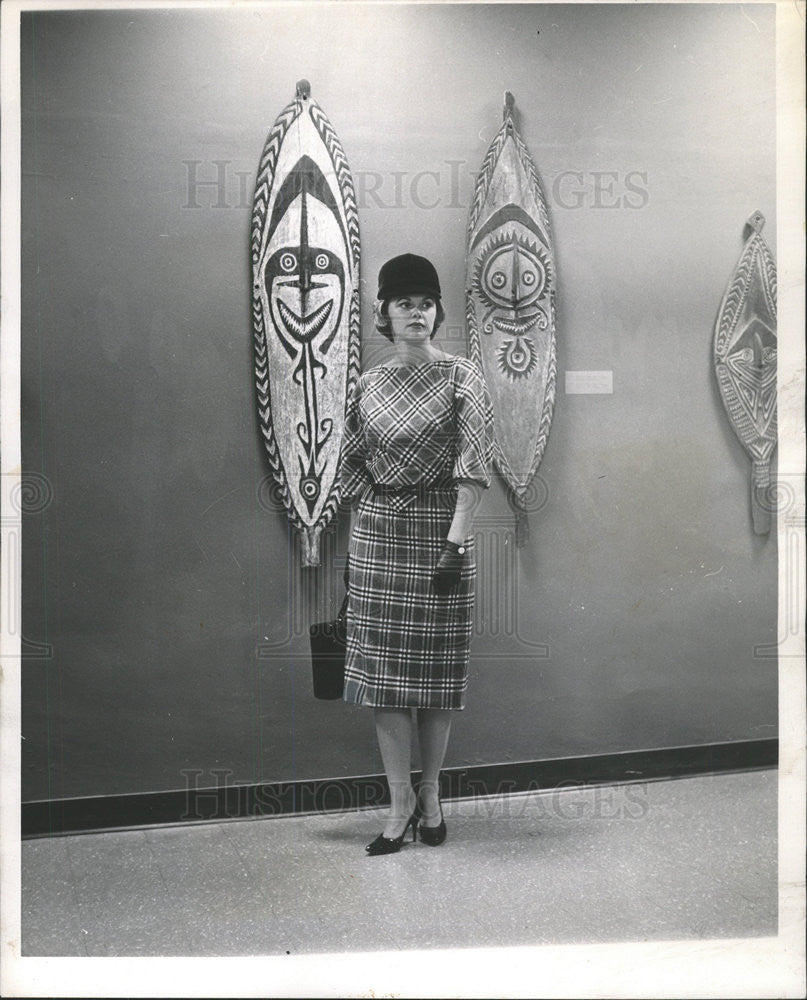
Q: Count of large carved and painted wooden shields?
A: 3